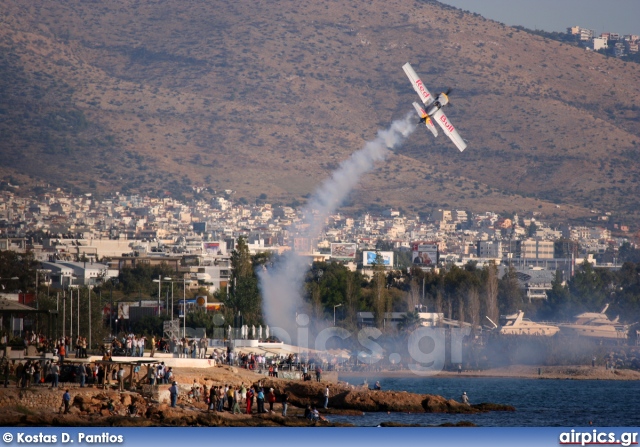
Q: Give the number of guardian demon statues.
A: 0